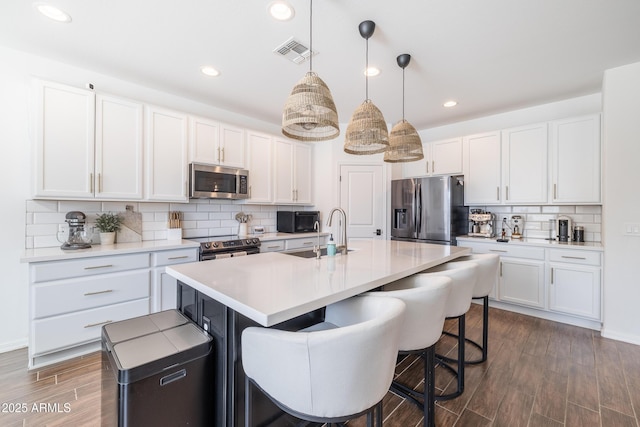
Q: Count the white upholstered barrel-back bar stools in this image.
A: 4